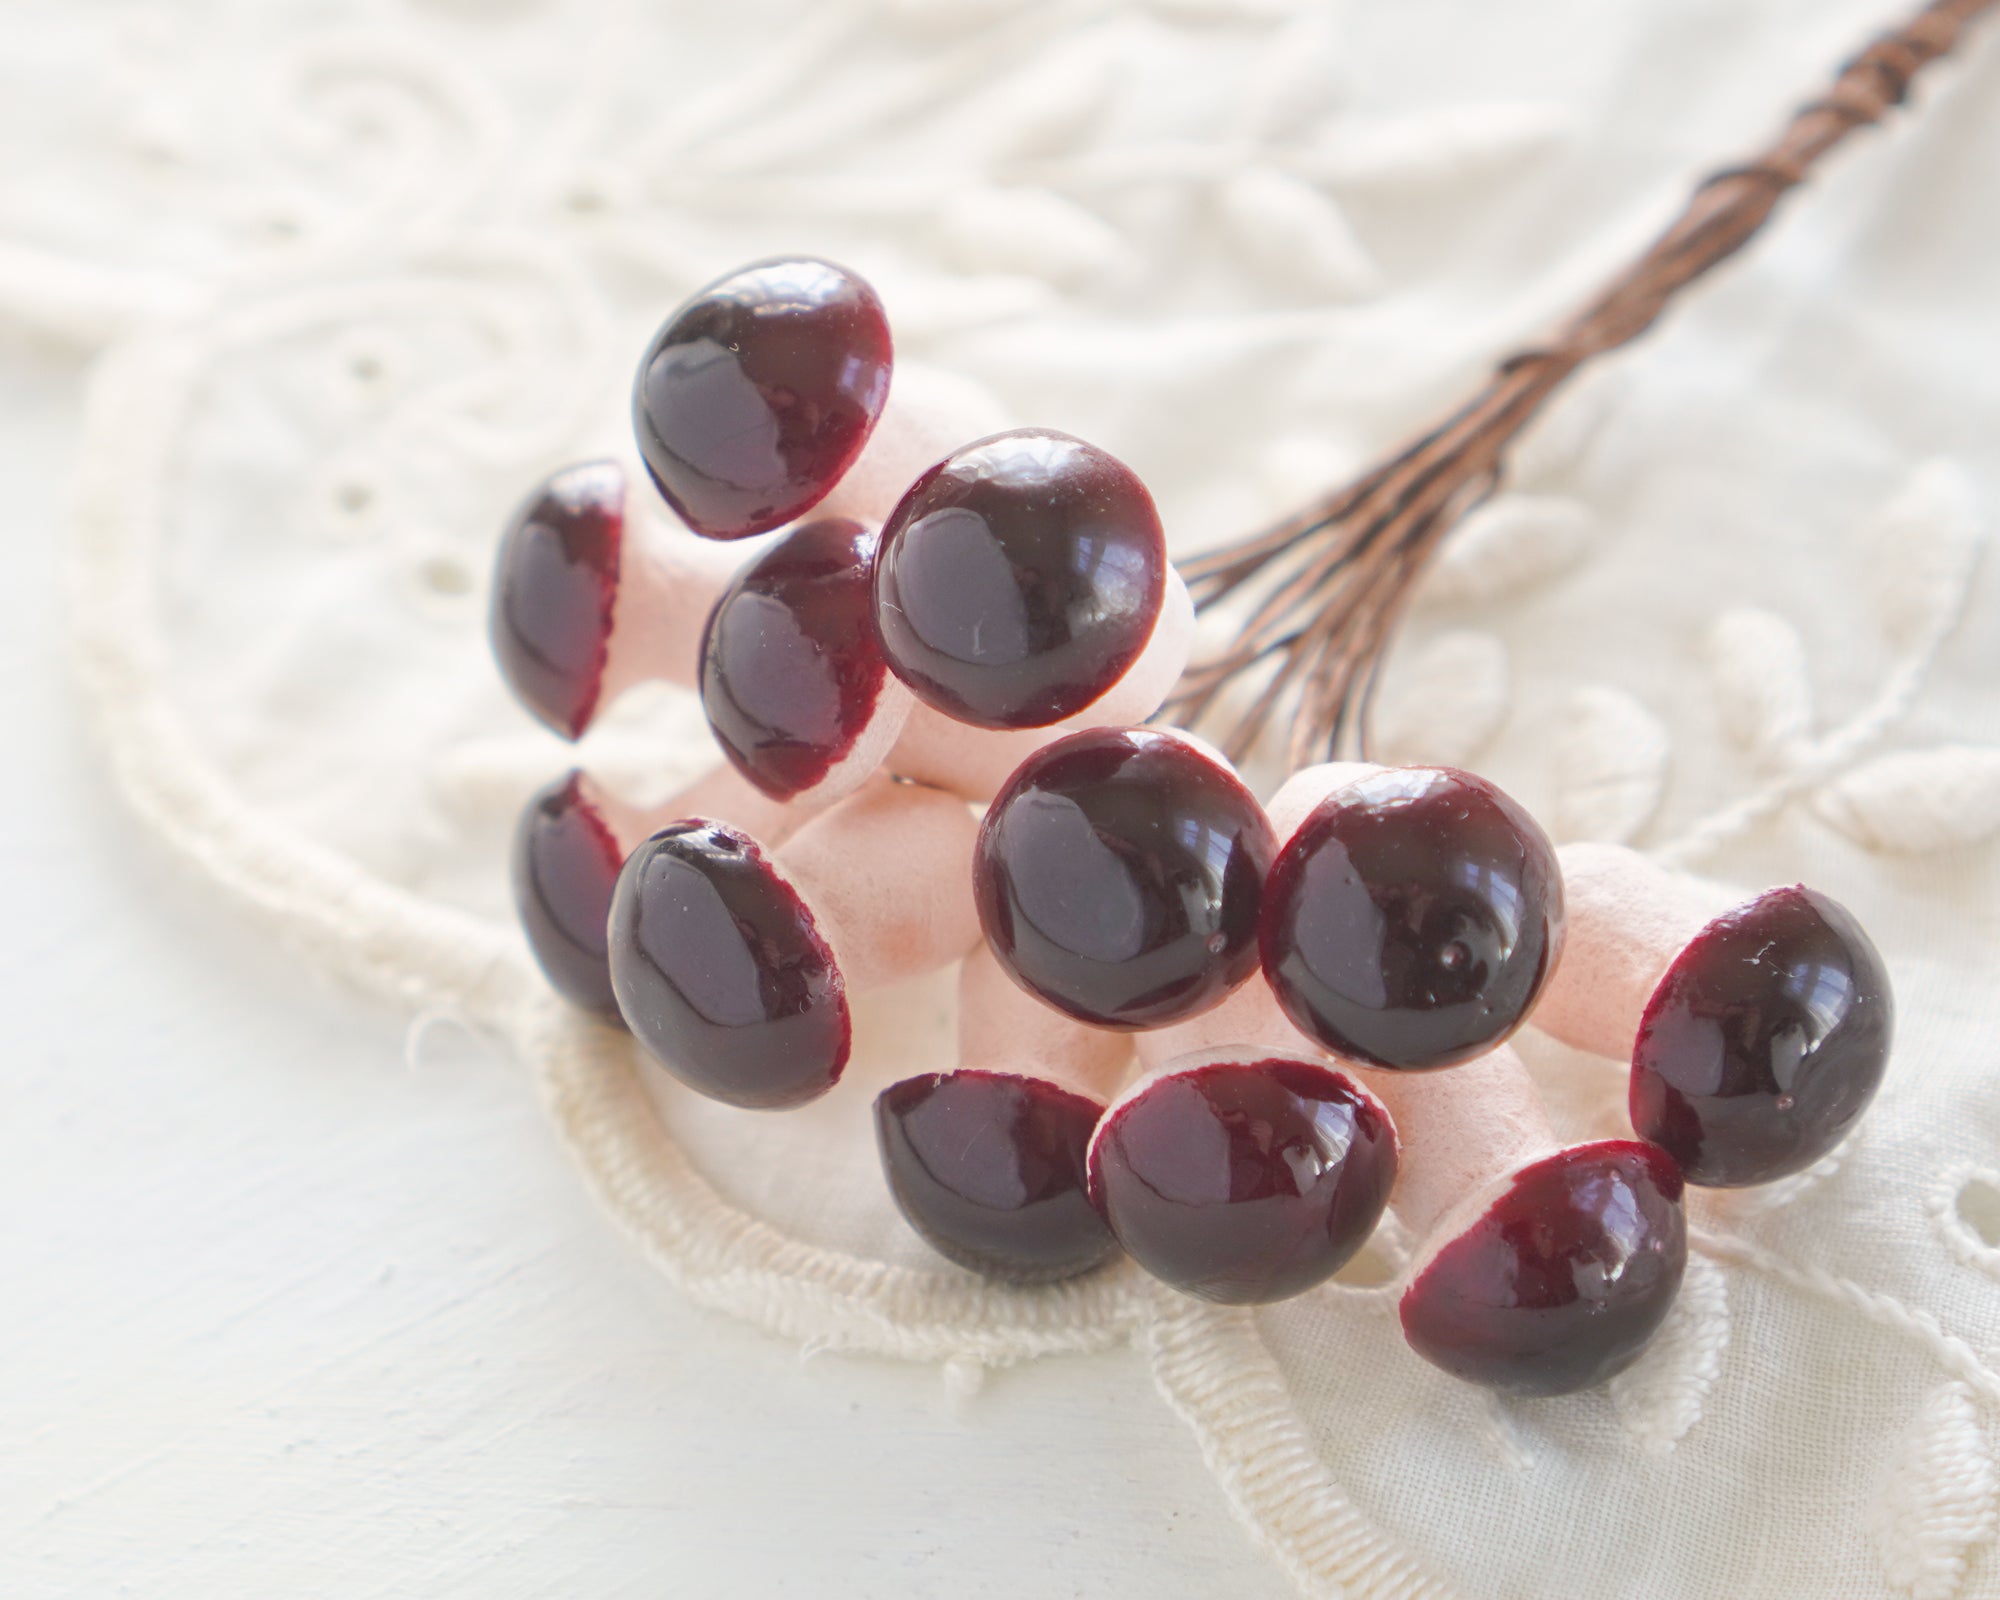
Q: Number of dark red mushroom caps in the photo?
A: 12